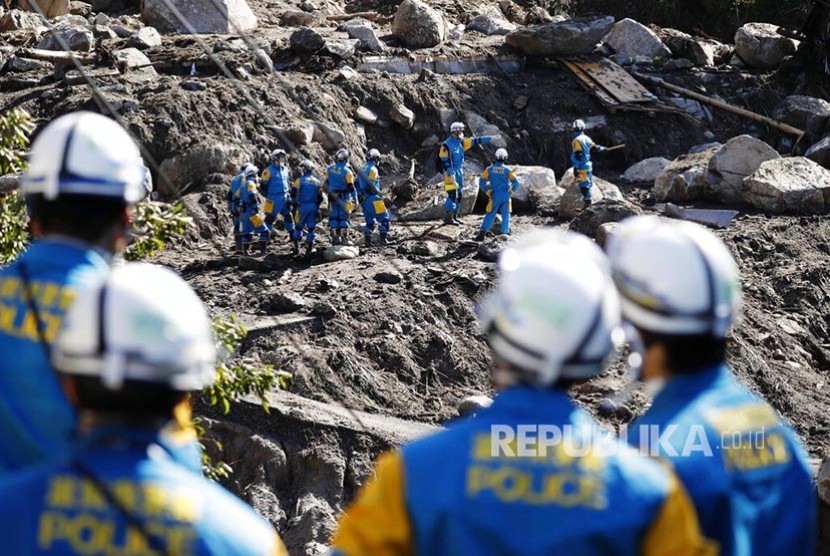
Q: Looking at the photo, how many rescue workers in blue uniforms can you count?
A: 13